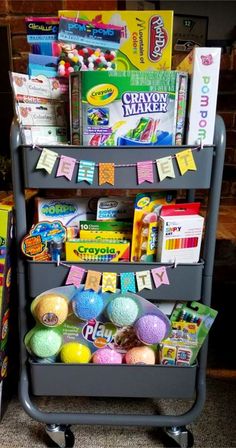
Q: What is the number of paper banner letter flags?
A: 13